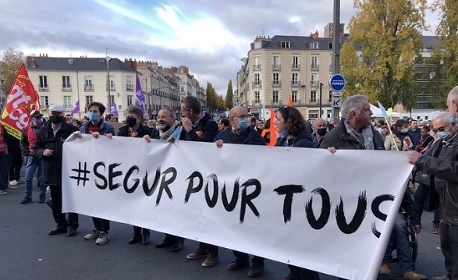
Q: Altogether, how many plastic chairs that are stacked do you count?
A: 0